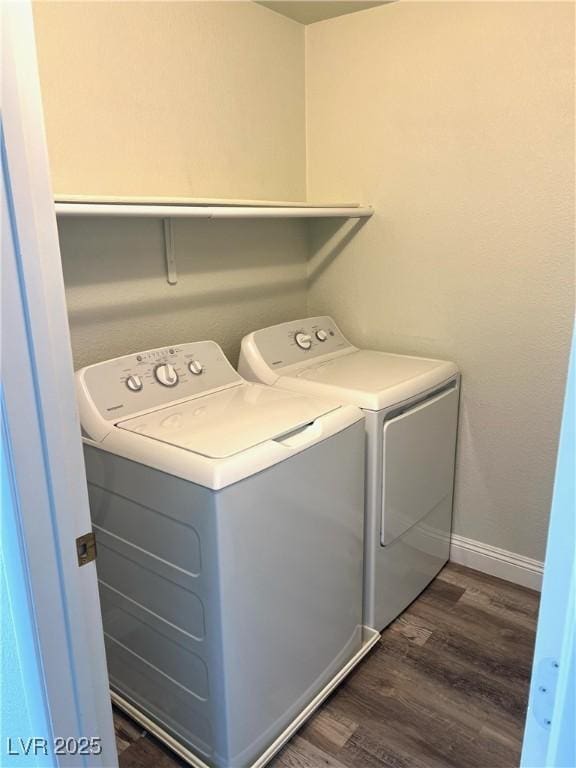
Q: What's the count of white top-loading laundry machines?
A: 1